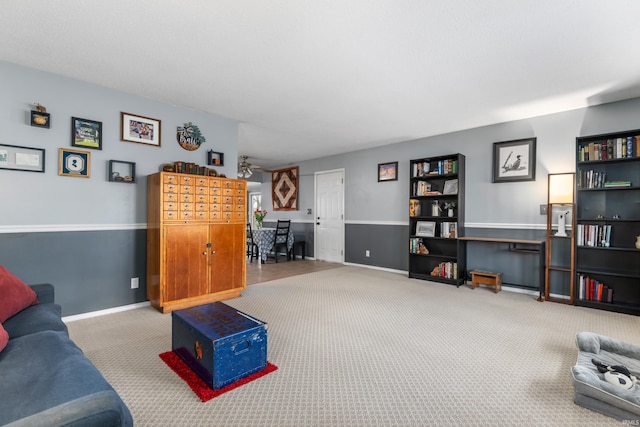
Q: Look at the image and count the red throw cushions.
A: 2